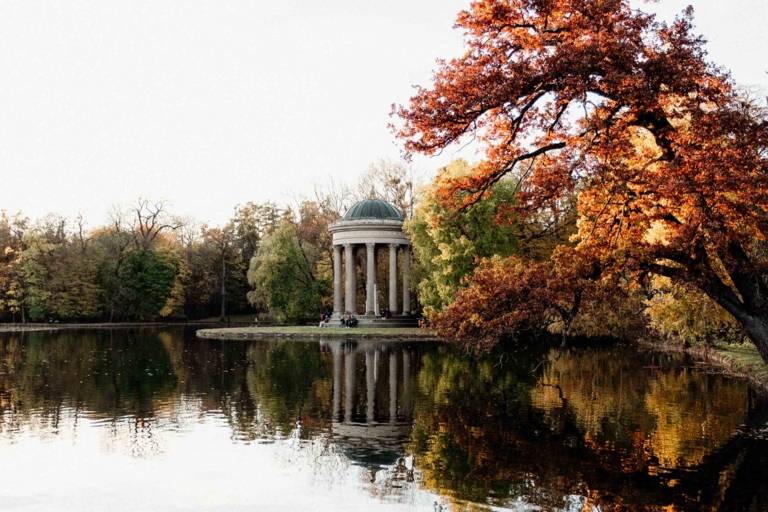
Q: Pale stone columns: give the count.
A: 5